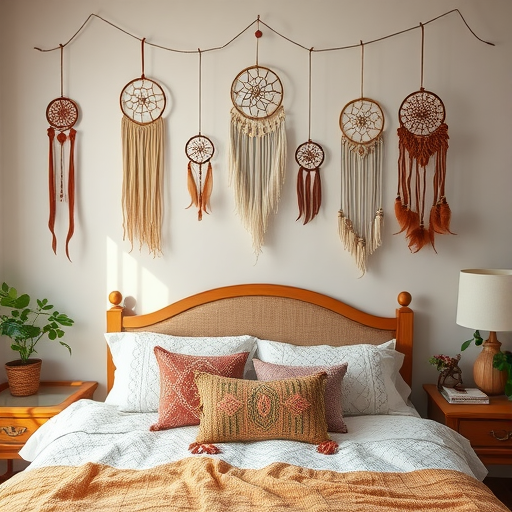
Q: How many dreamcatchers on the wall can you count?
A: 7